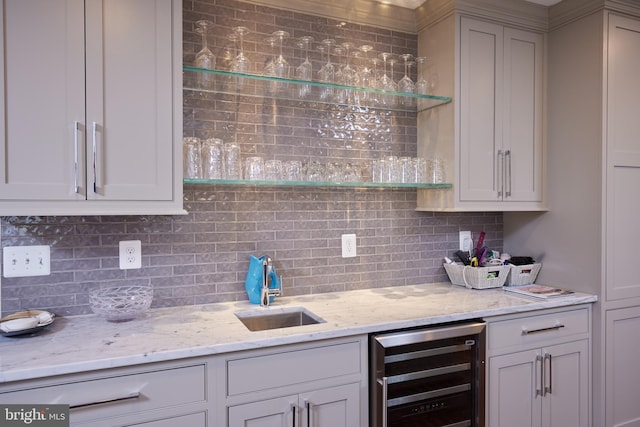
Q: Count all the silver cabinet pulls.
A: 10